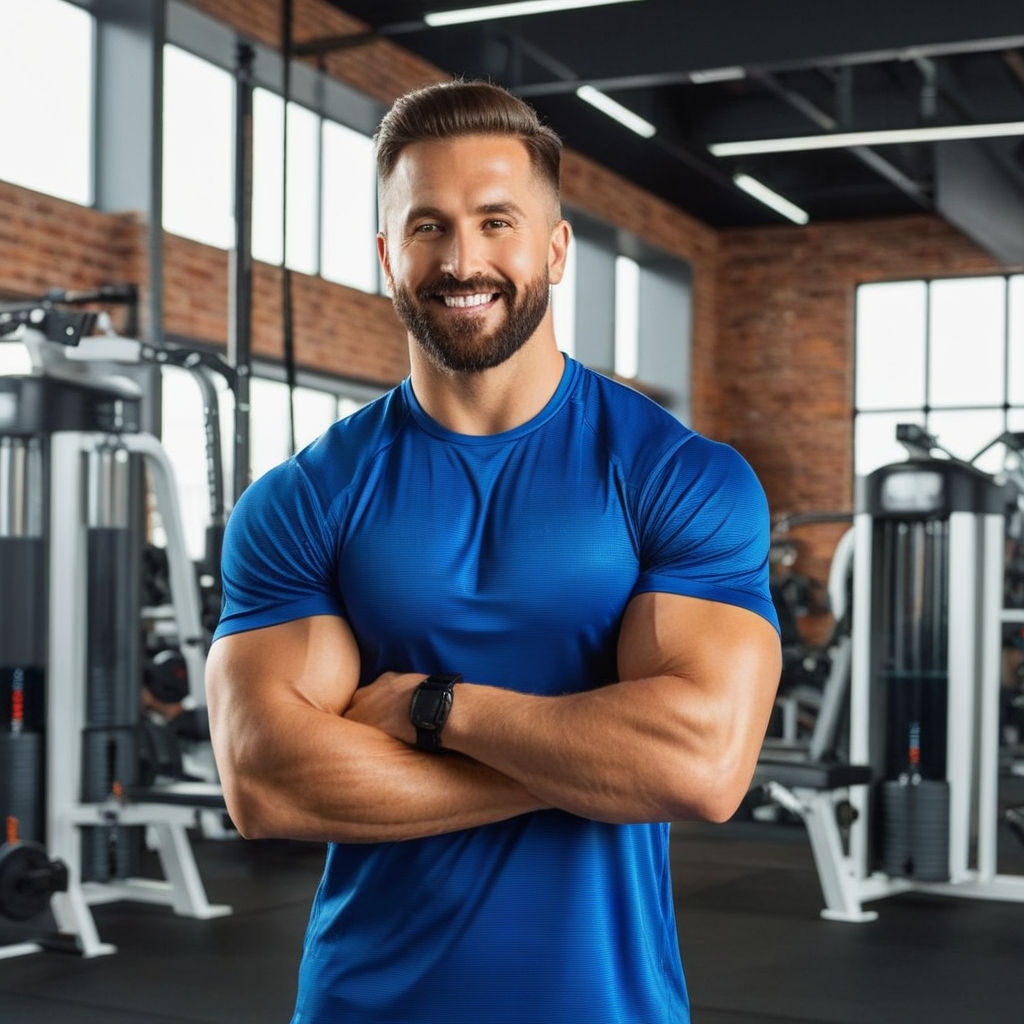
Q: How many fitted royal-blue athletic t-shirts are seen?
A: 1